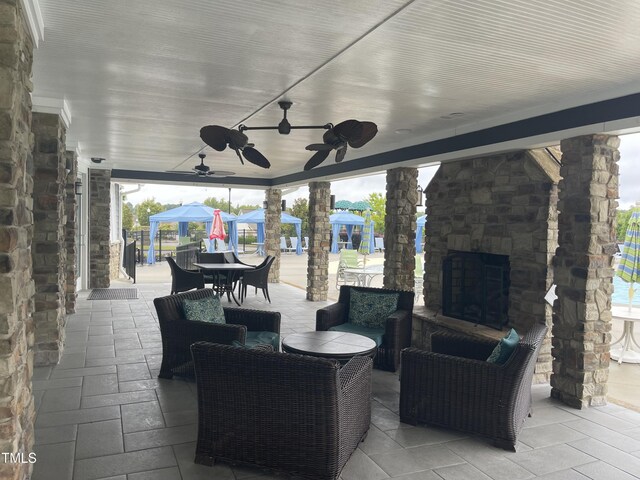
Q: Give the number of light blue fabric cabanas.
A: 4